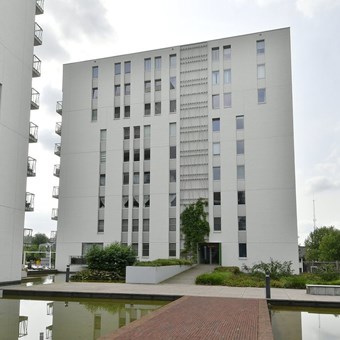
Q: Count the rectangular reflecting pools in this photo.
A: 2